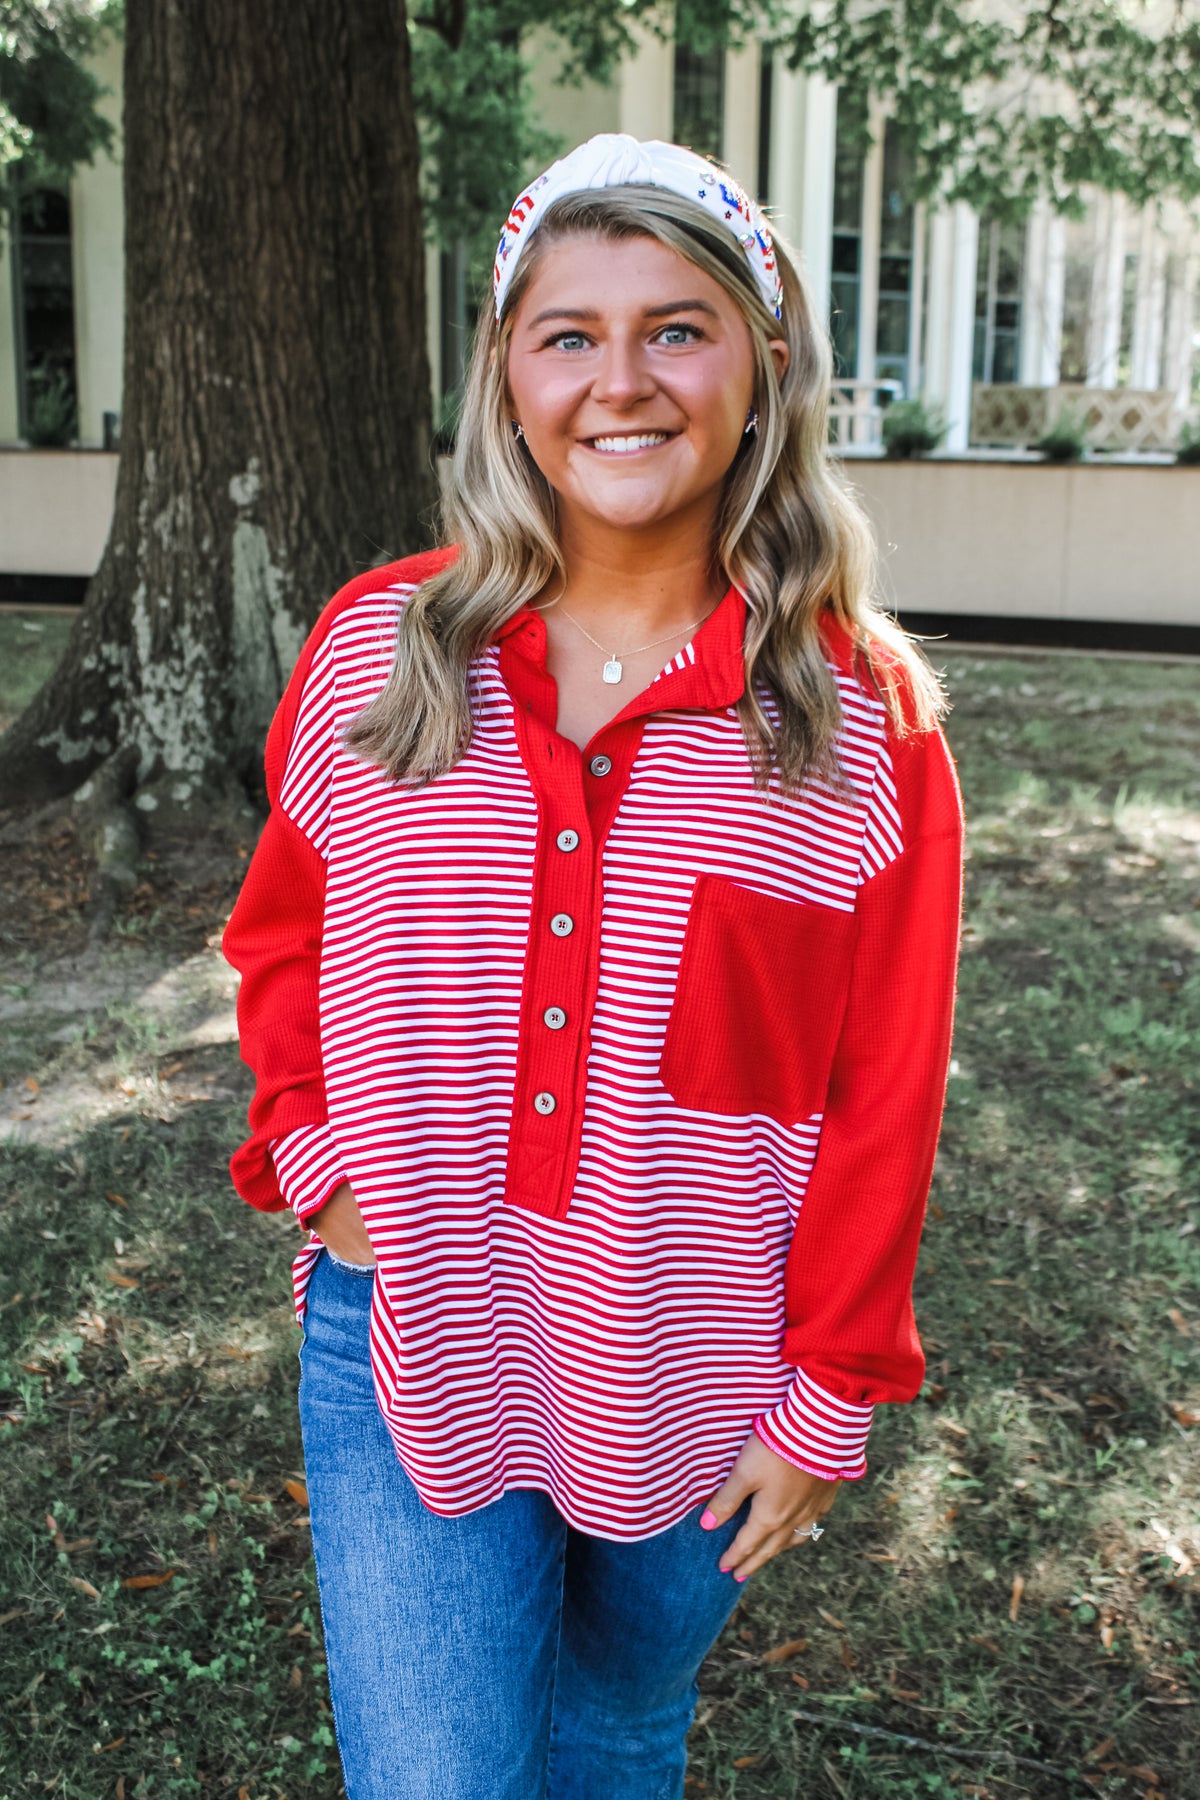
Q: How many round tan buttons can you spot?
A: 5